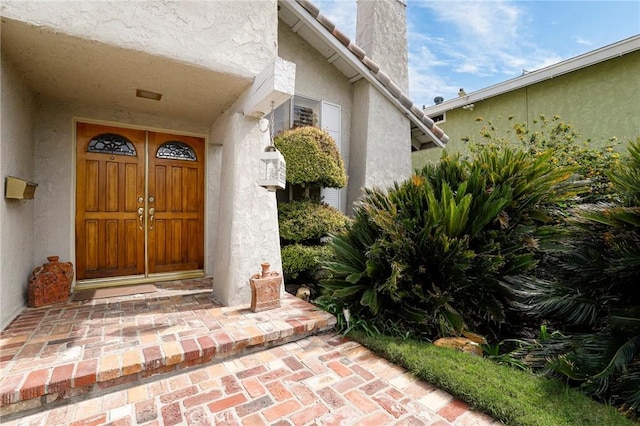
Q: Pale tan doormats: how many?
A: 1